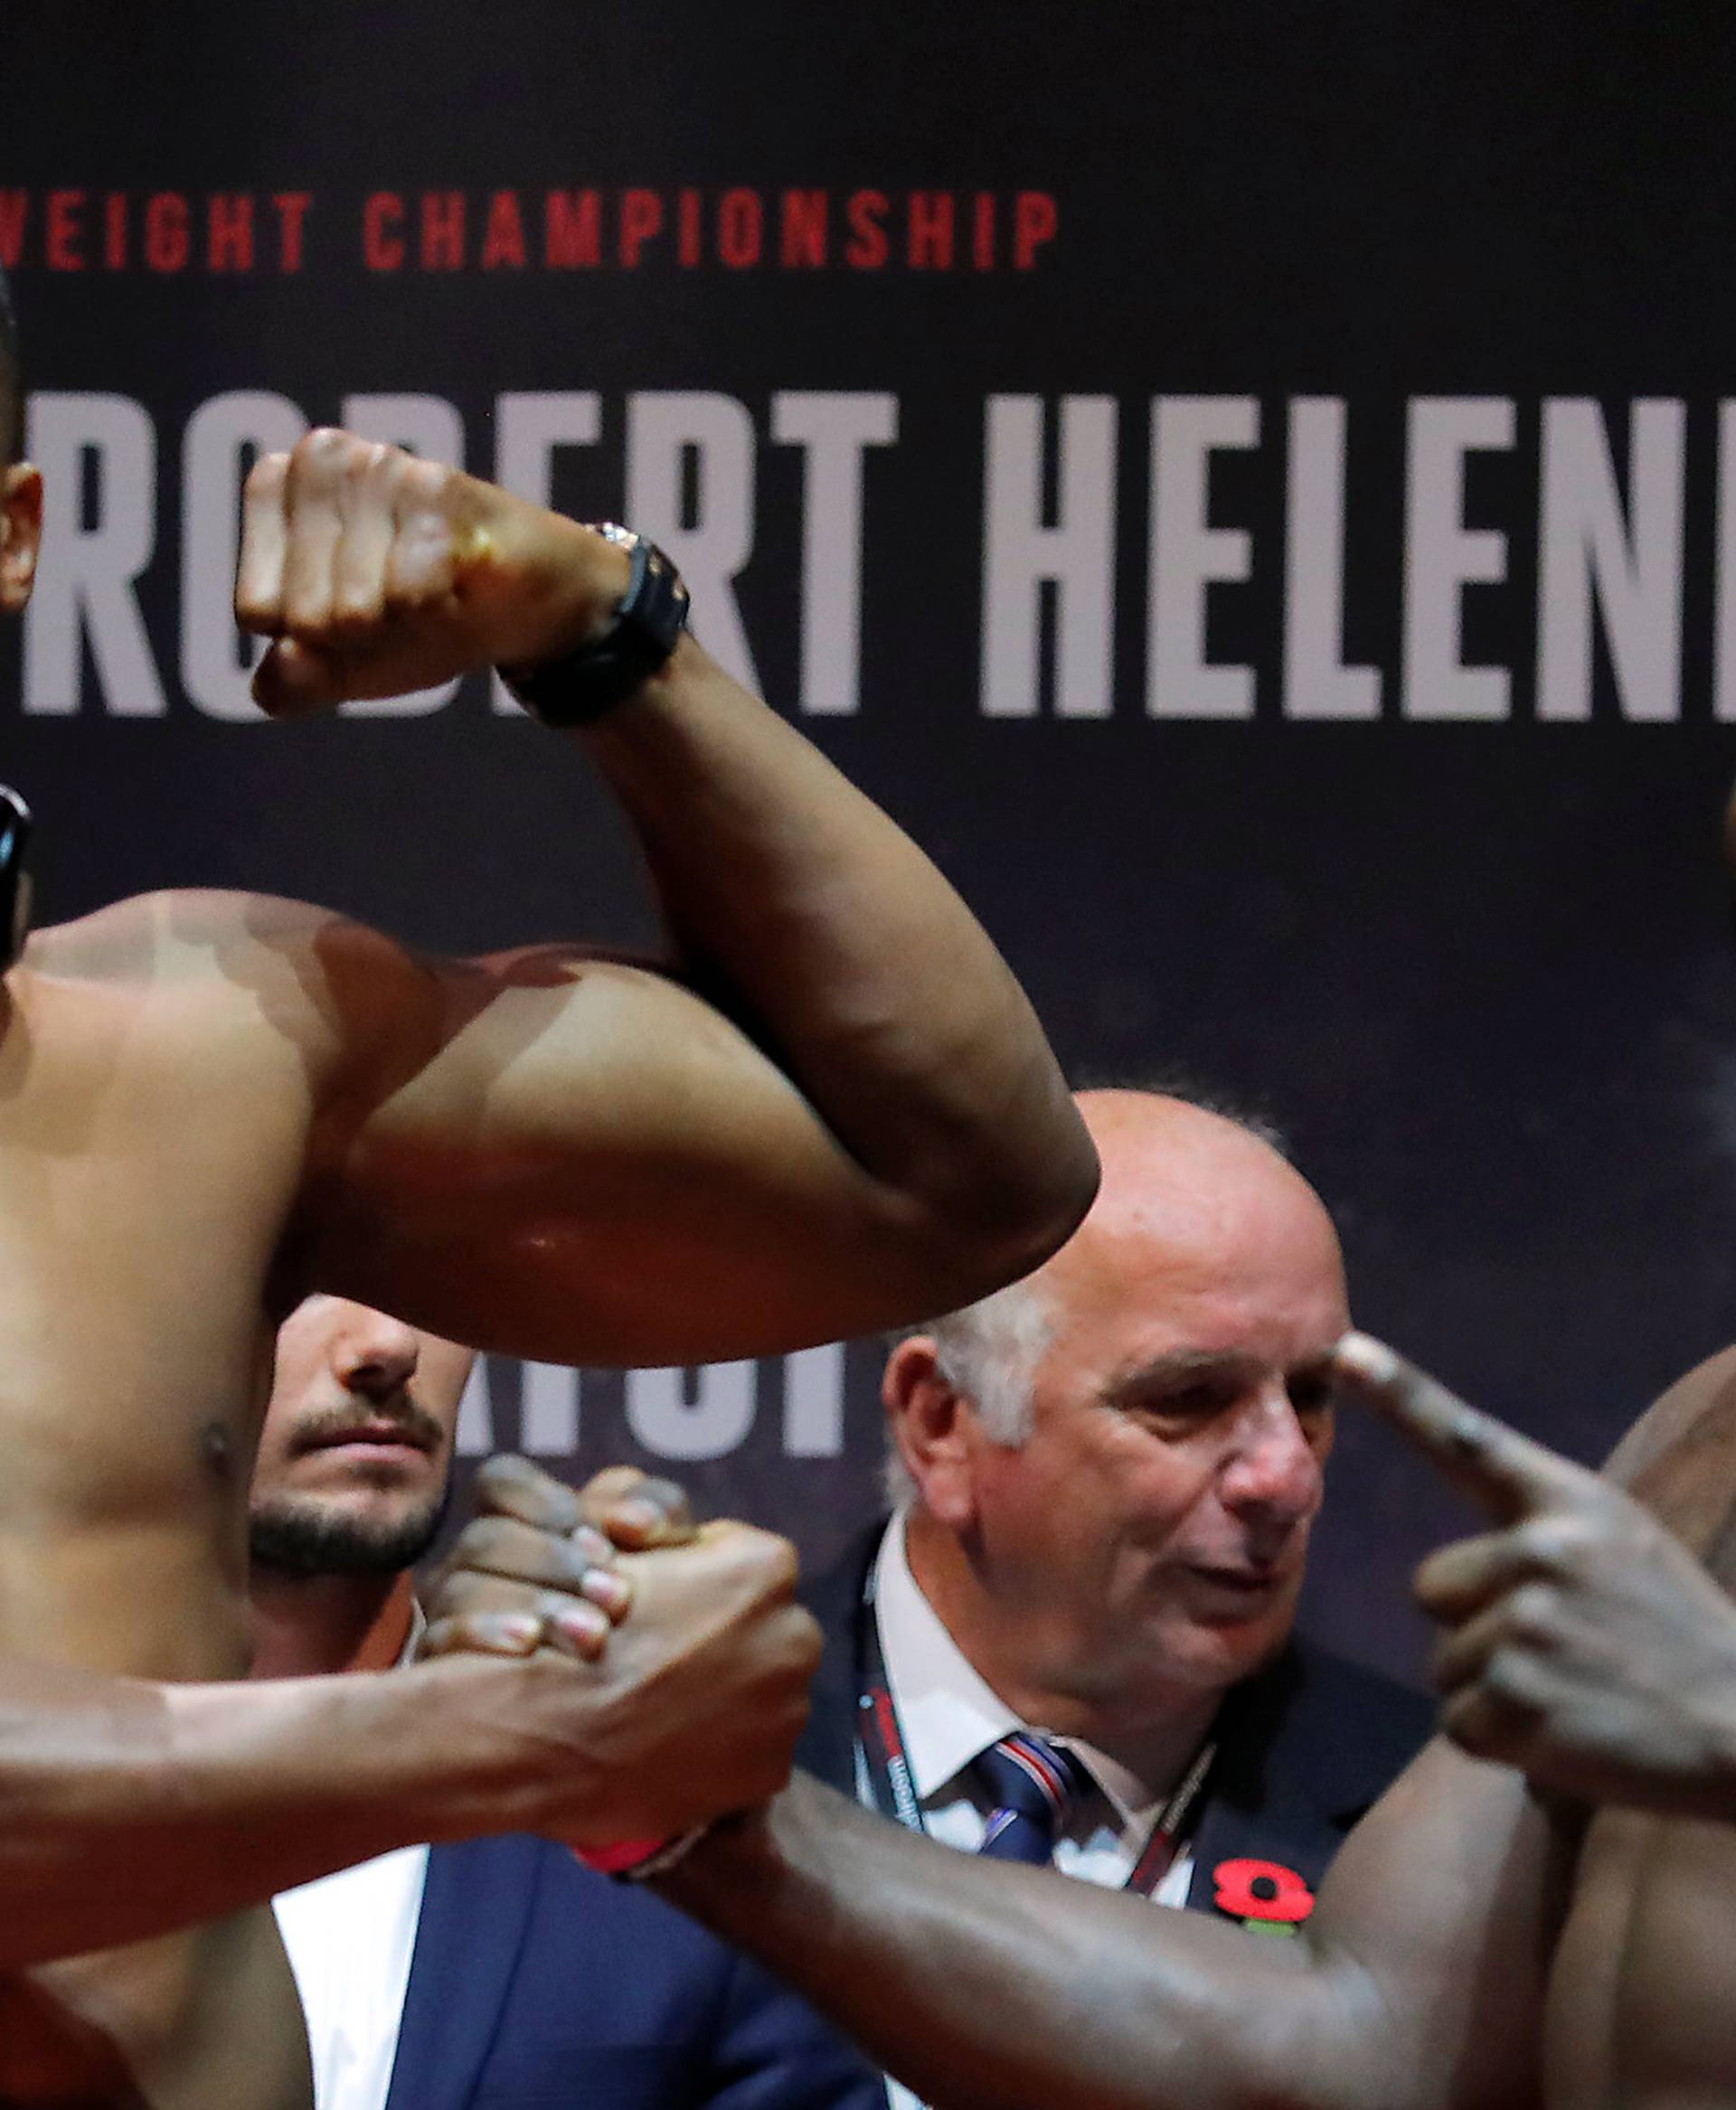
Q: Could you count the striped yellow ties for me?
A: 0